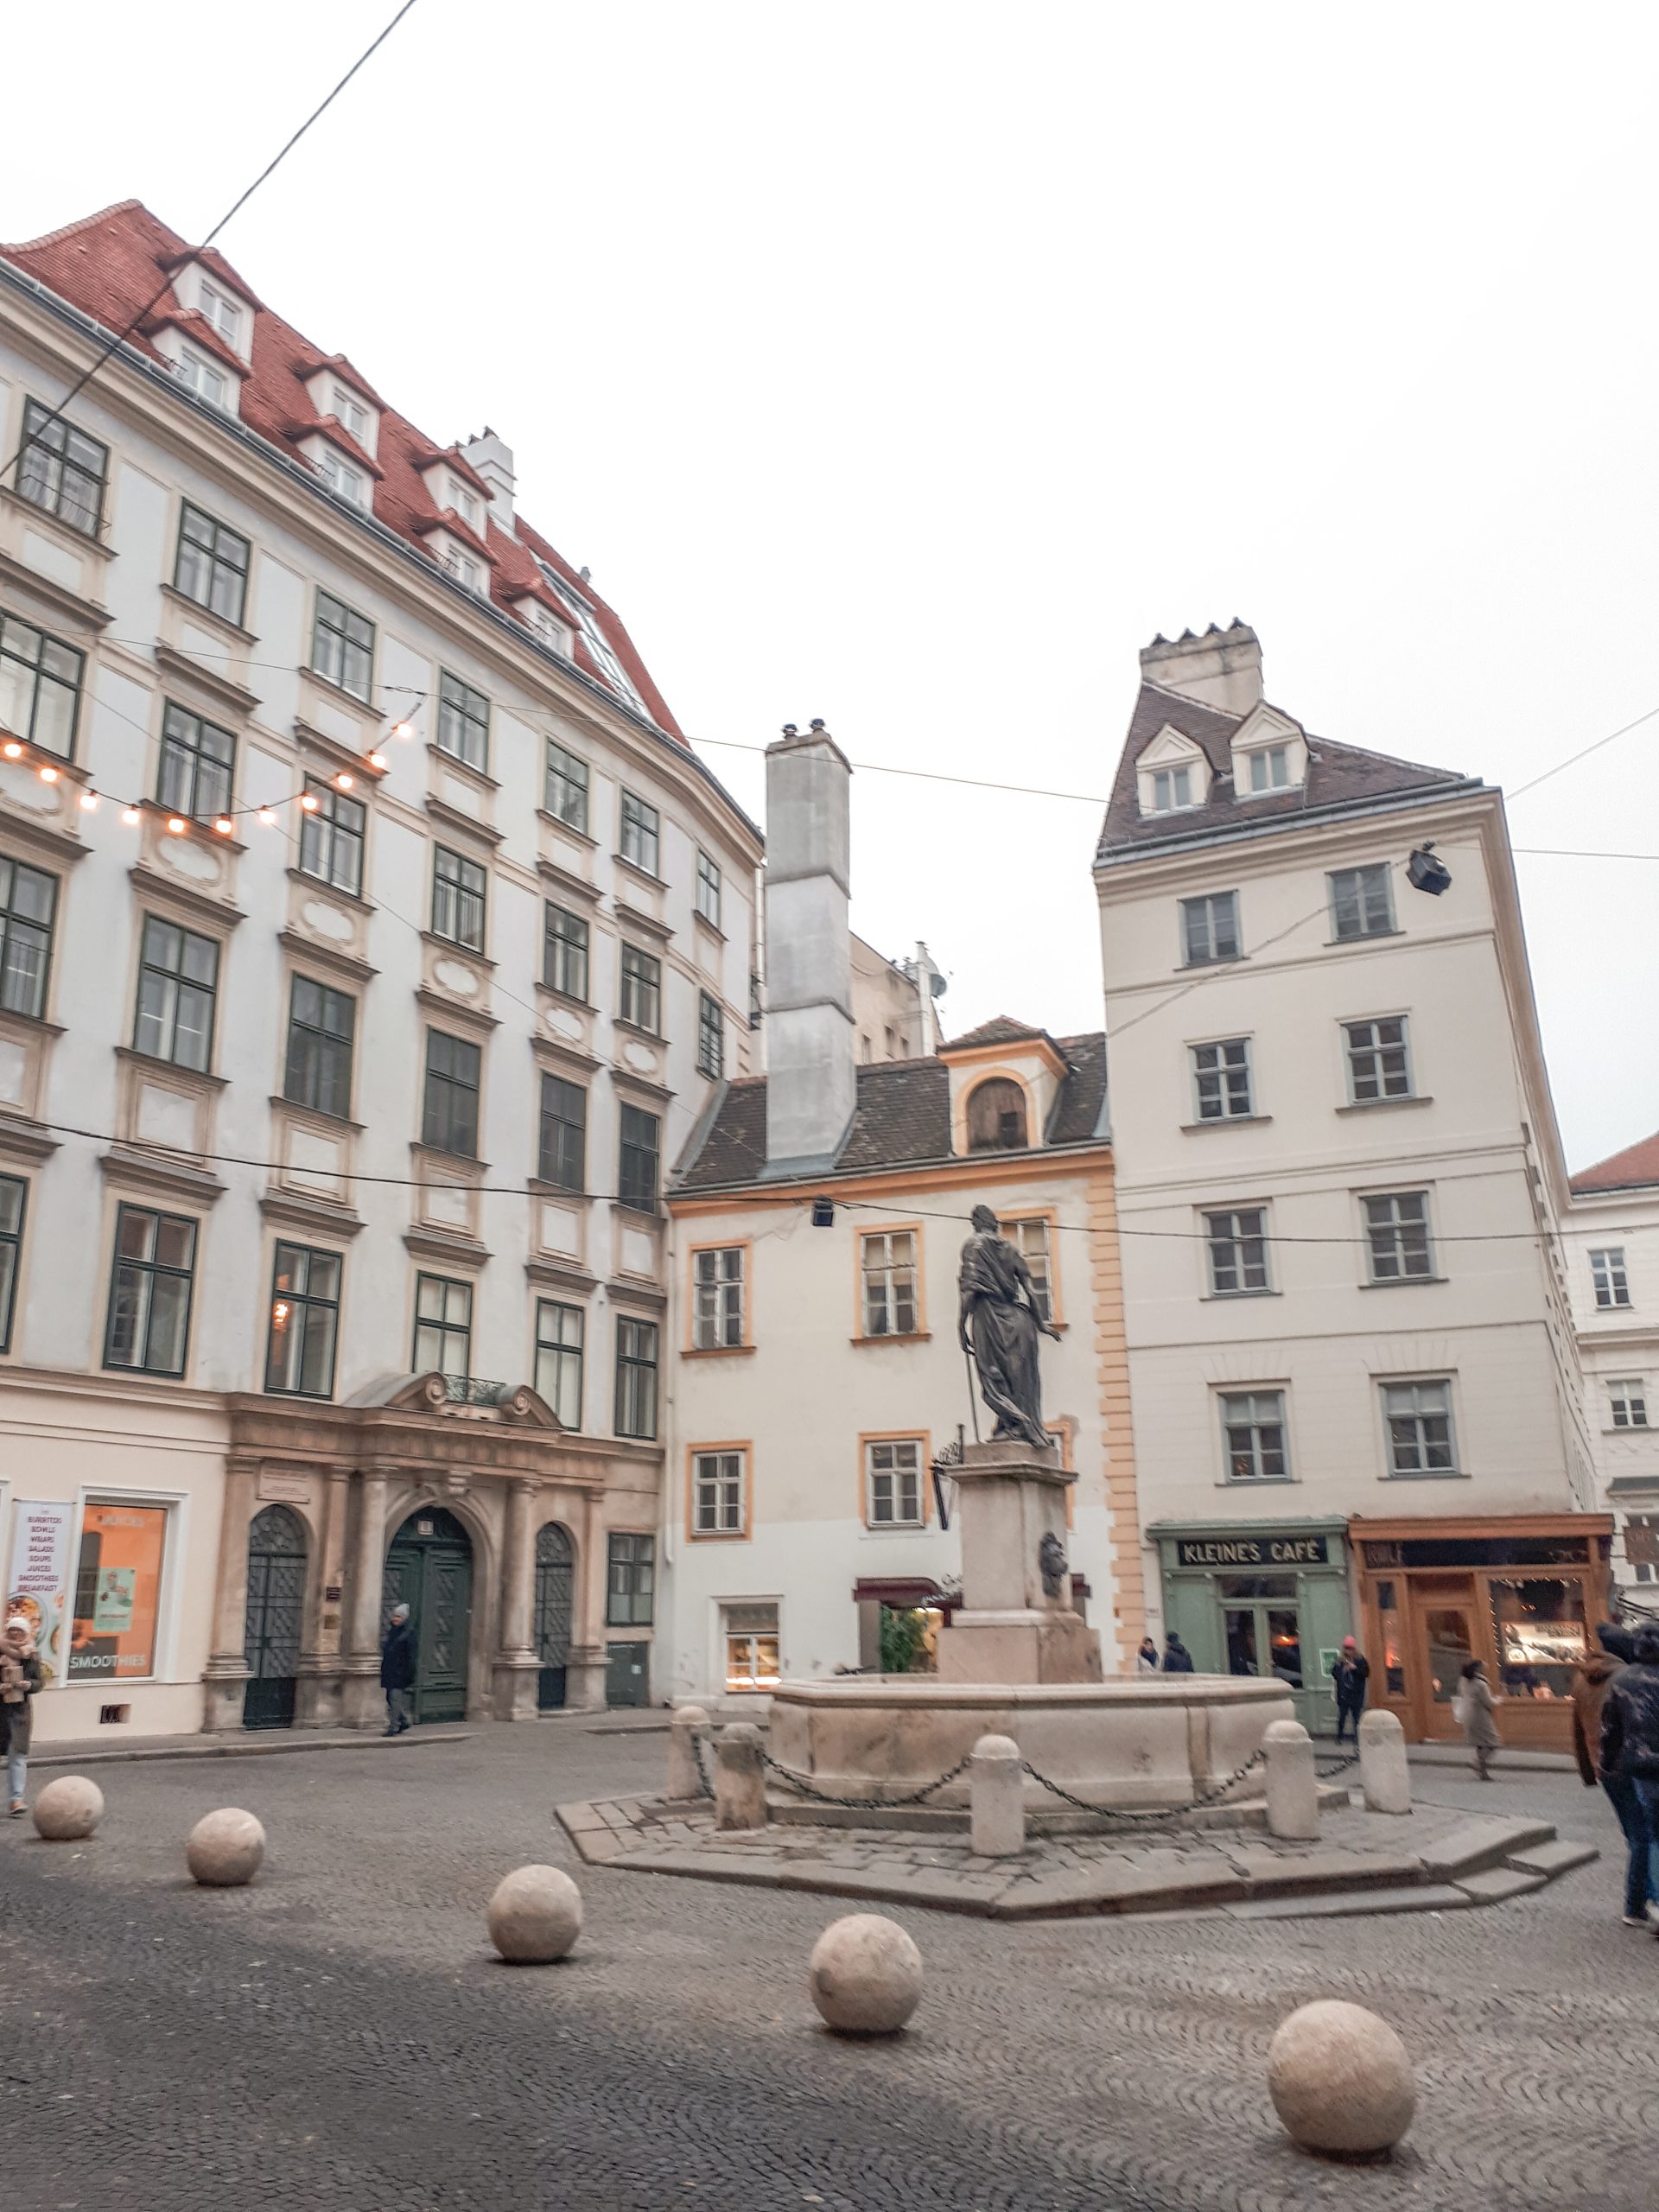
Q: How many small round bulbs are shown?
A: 11